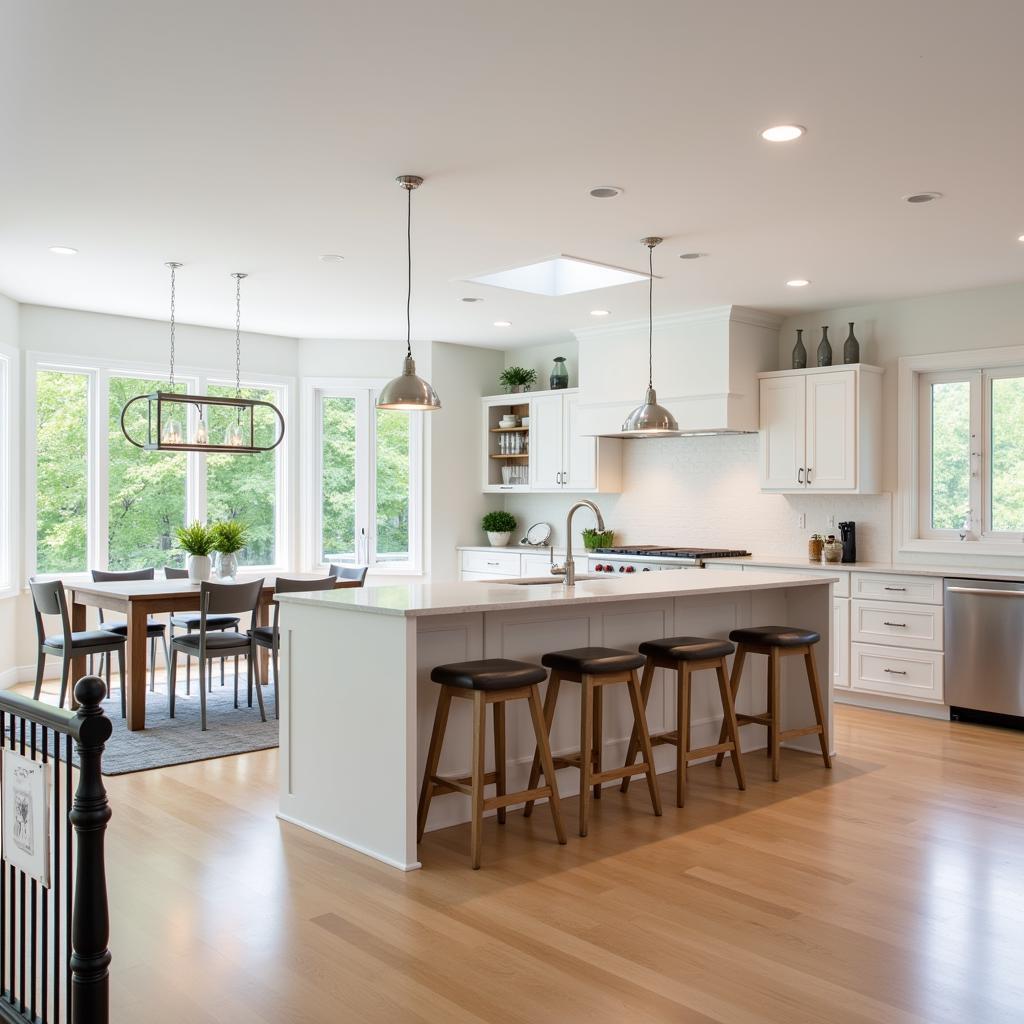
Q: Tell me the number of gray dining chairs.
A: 6